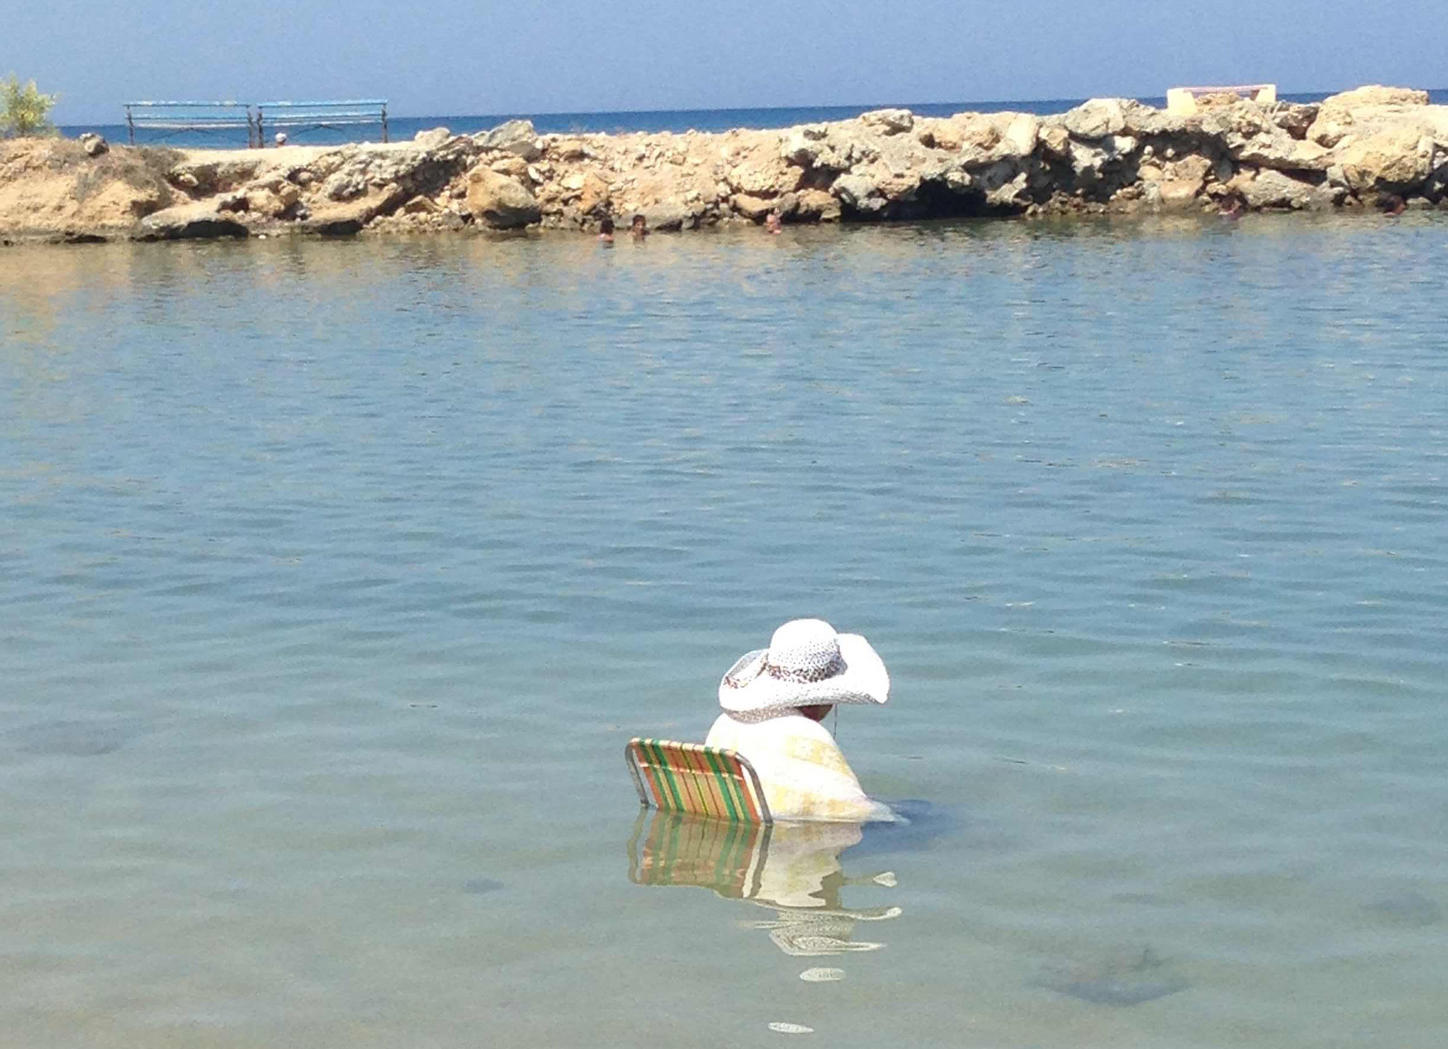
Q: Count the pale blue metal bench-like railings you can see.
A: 2